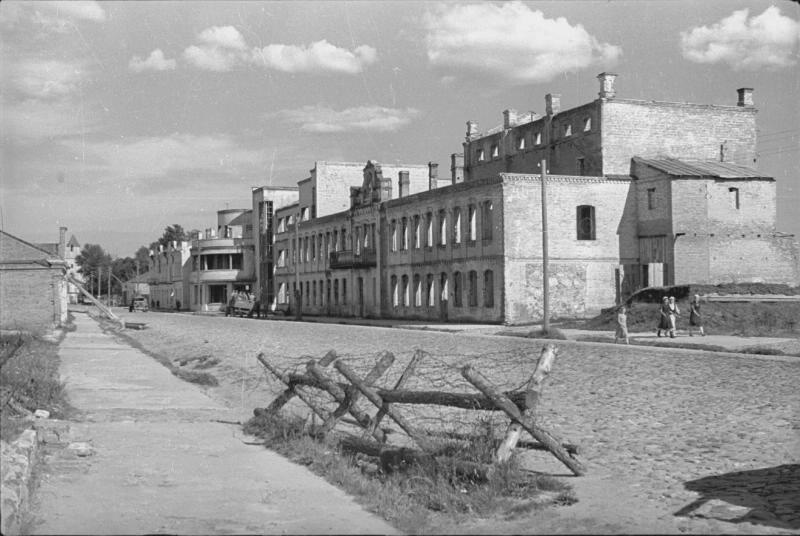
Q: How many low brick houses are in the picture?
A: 1